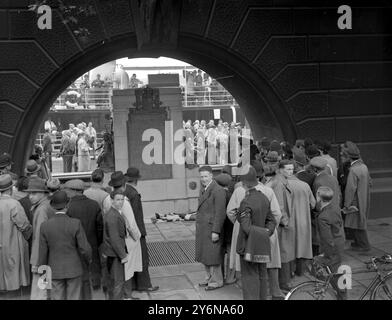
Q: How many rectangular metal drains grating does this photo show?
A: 1